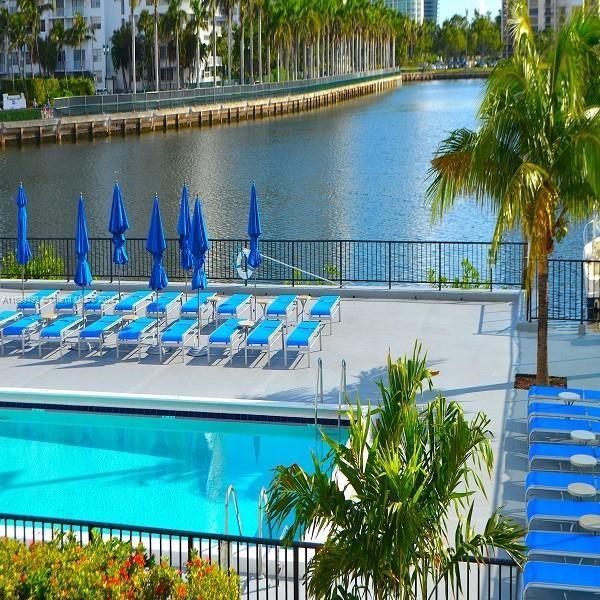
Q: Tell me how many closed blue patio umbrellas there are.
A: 7